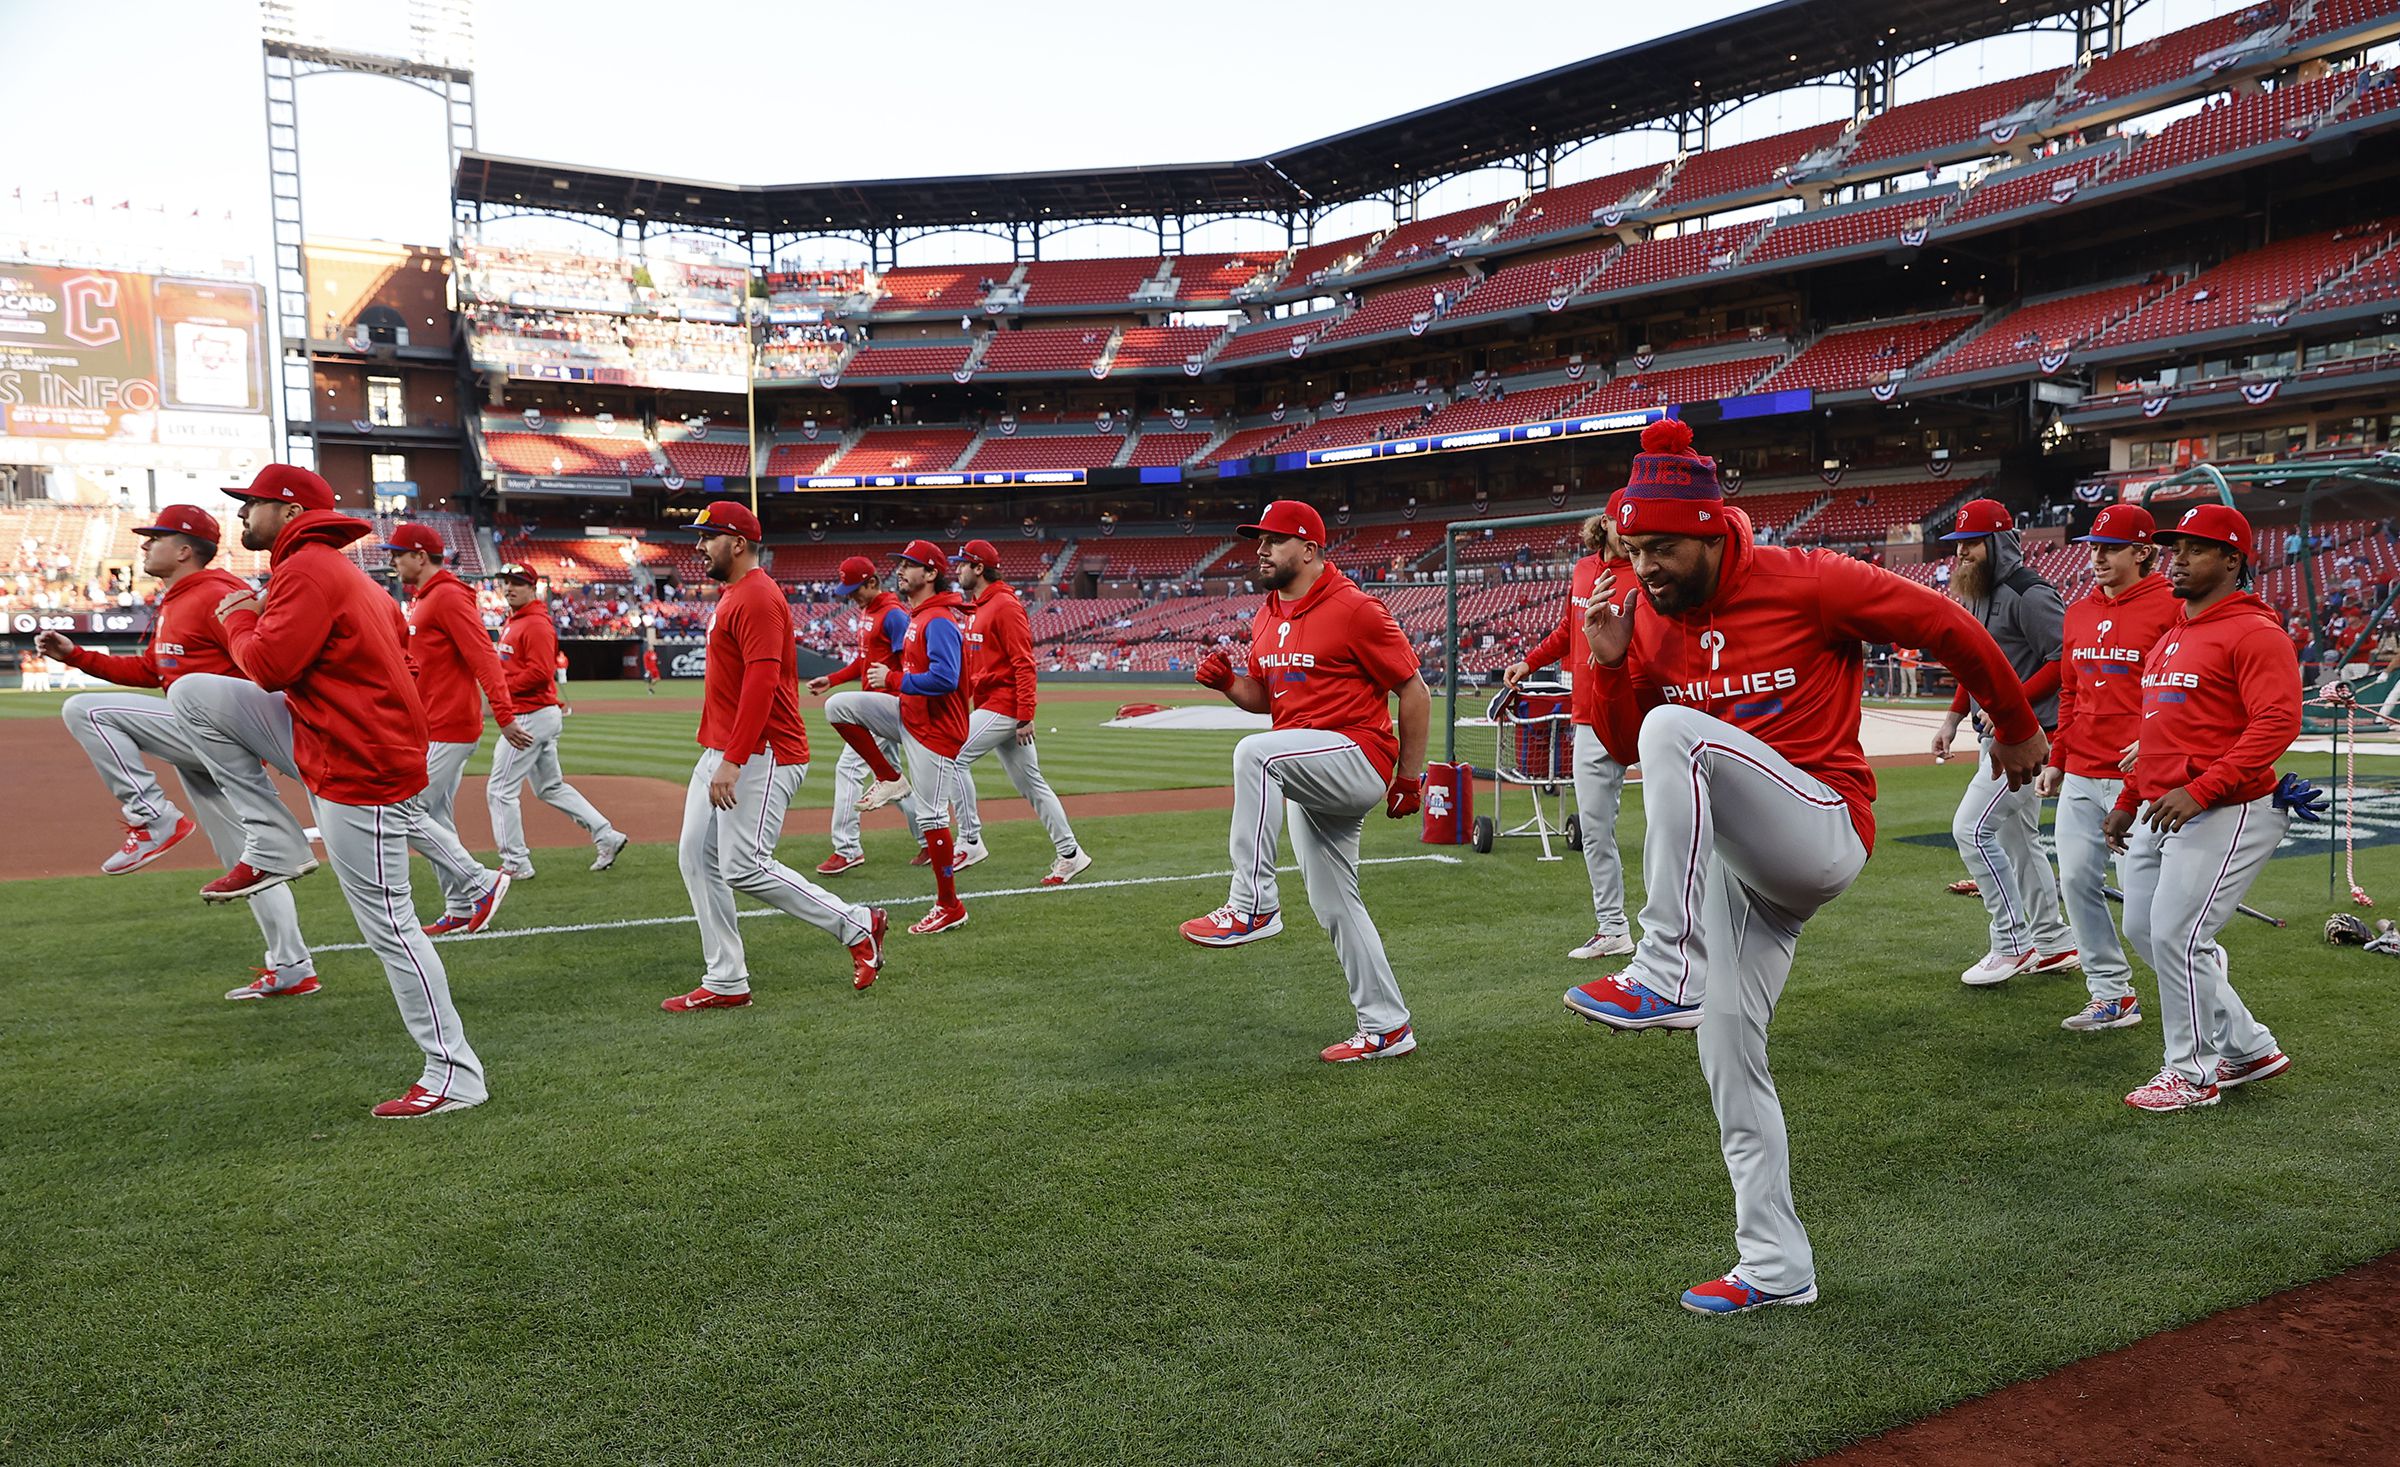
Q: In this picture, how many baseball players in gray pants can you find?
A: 14